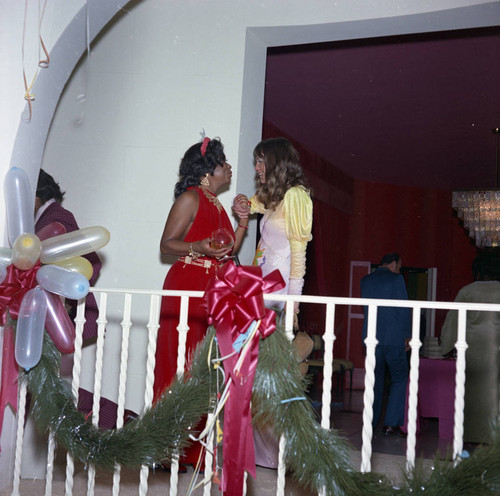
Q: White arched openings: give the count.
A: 1